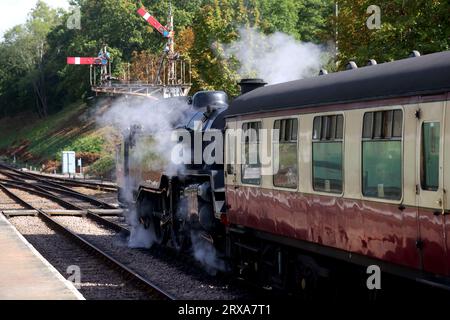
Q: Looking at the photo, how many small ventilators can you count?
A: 4